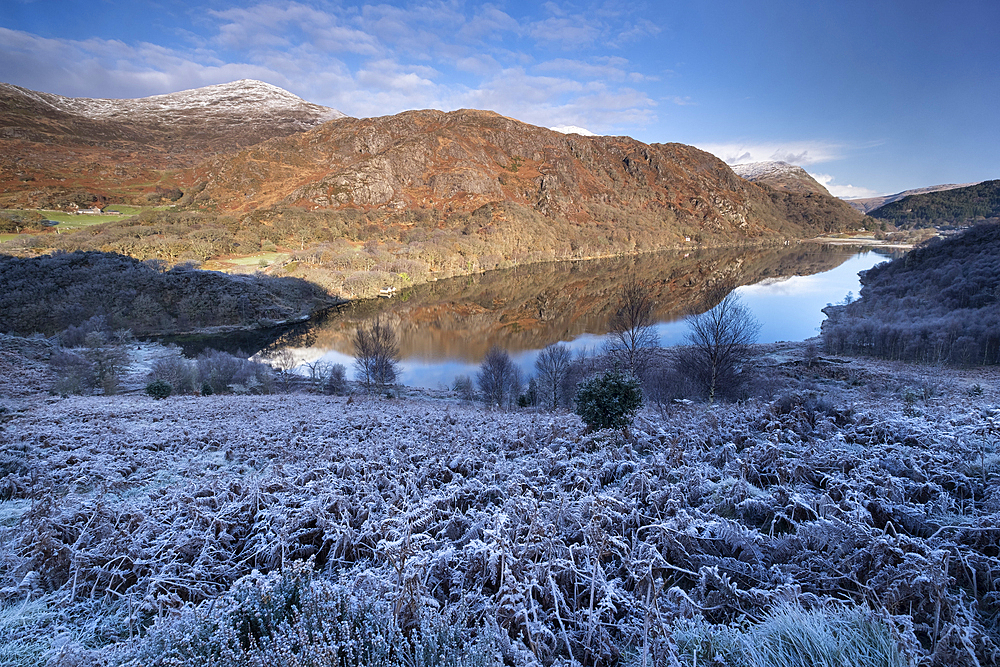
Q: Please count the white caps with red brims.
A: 0